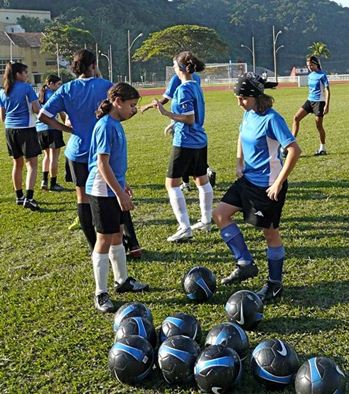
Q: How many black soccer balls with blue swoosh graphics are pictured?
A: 11